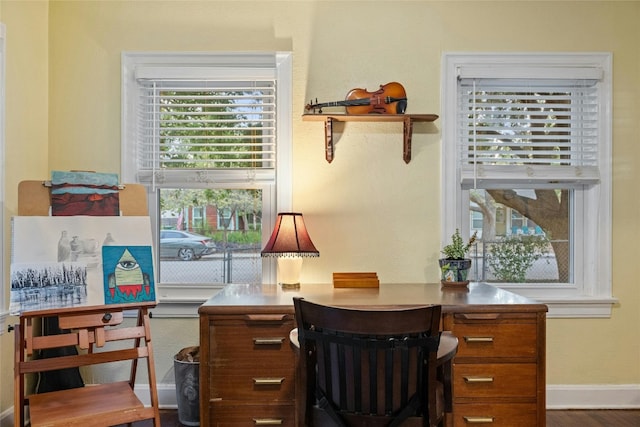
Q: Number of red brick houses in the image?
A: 1